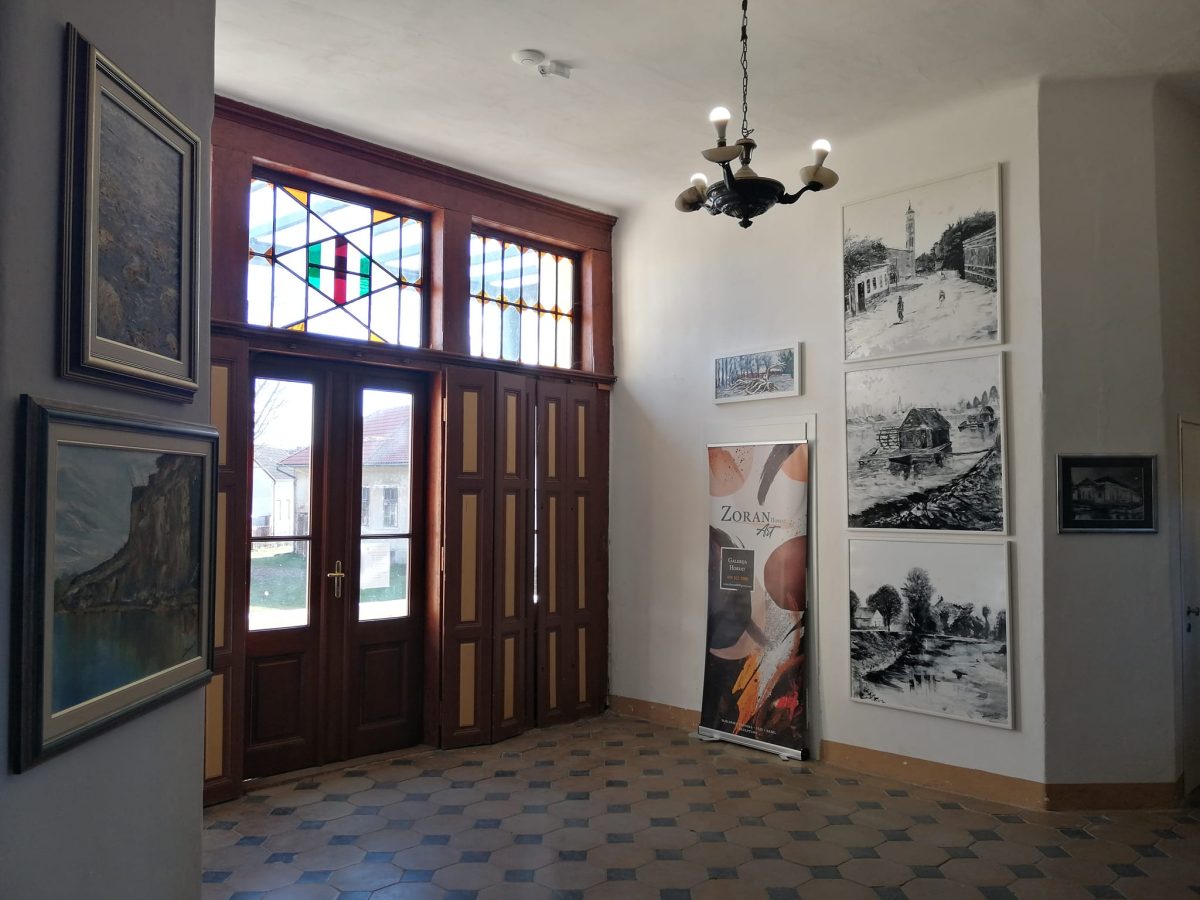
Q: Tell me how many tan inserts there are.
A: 15